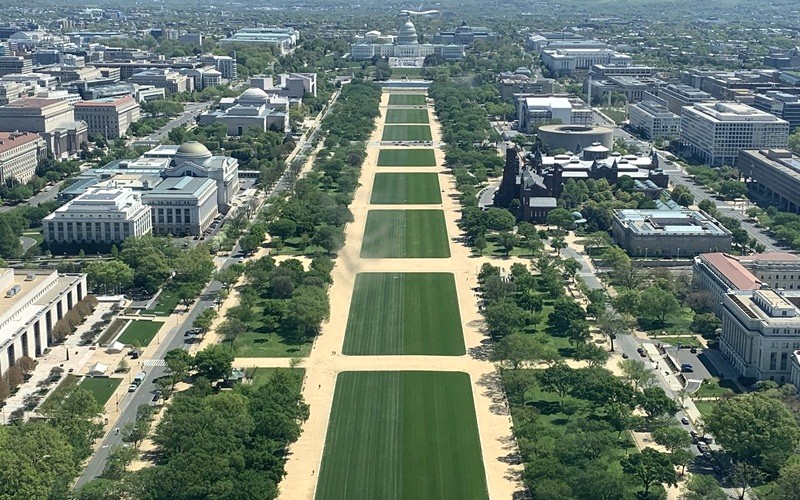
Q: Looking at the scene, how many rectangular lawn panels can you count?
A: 8